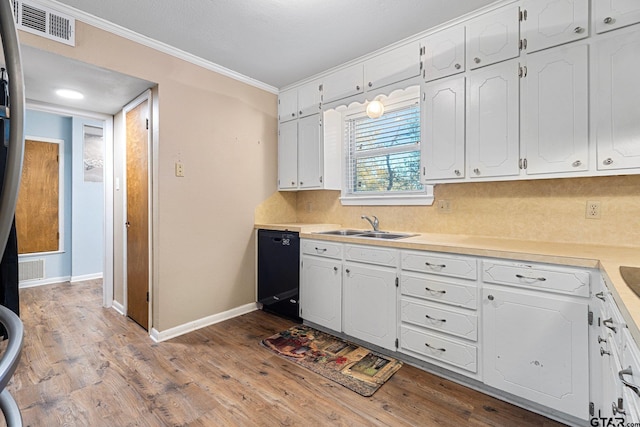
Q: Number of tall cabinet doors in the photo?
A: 6